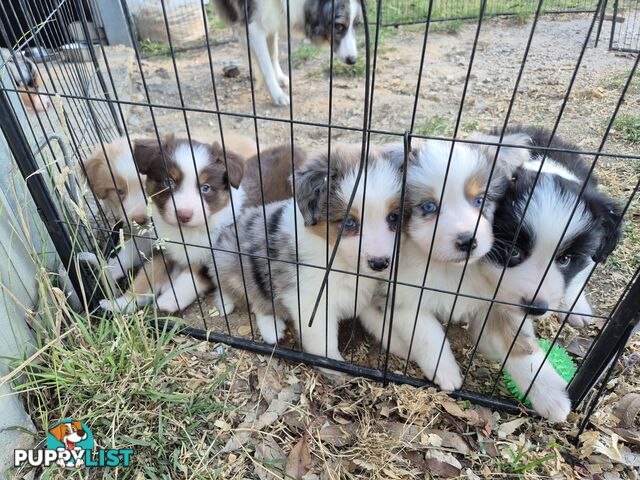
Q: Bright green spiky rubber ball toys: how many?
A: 1